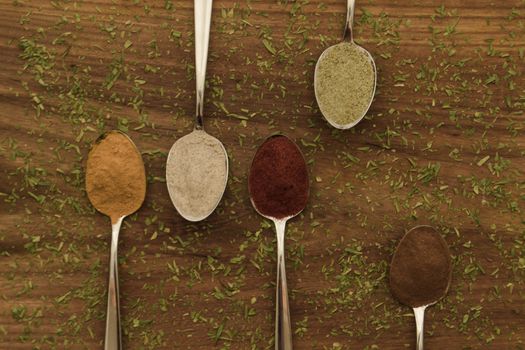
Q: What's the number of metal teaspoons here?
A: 5